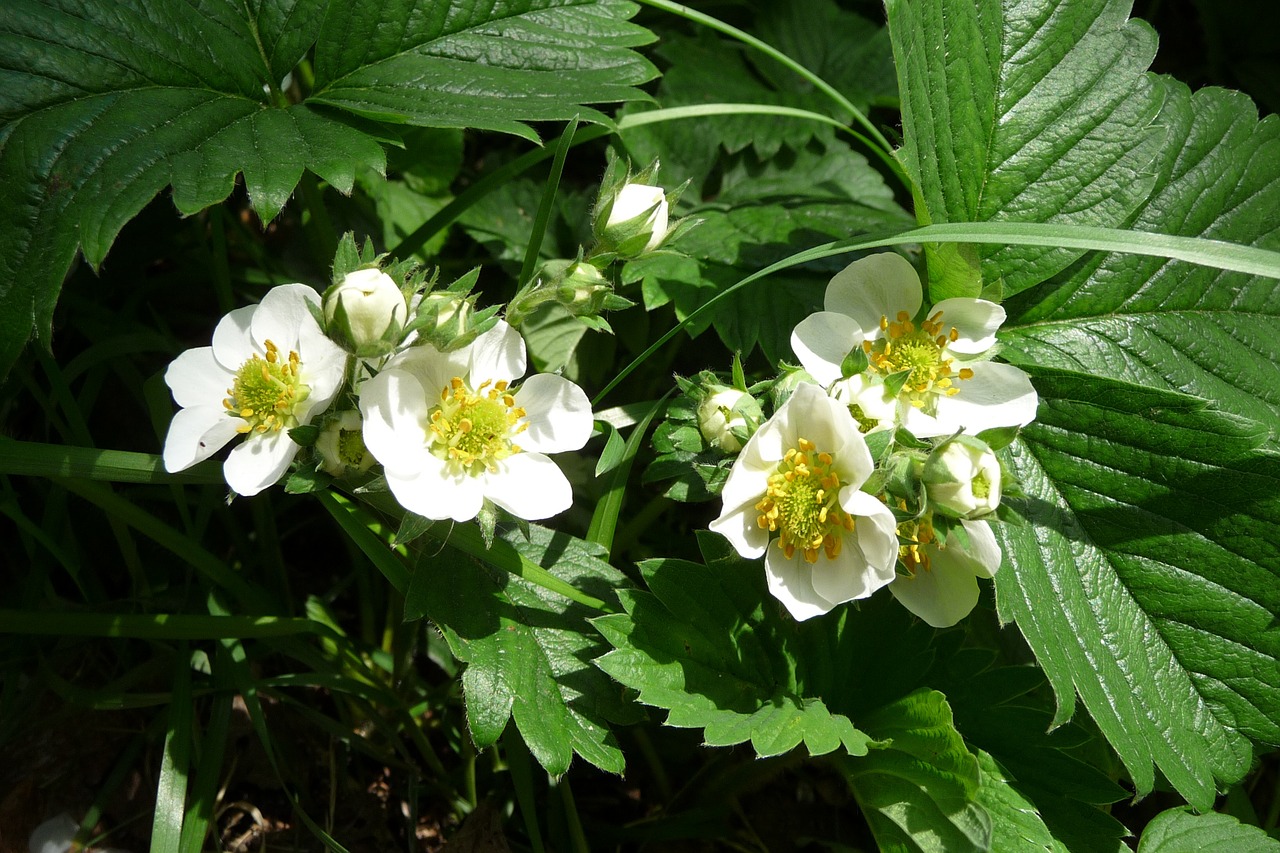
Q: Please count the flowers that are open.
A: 5